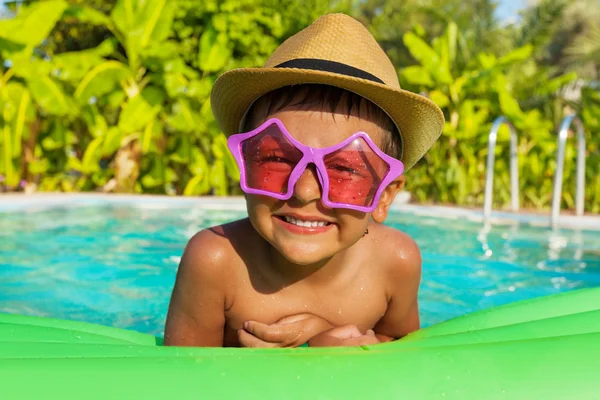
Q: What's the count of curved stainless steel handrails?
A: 2